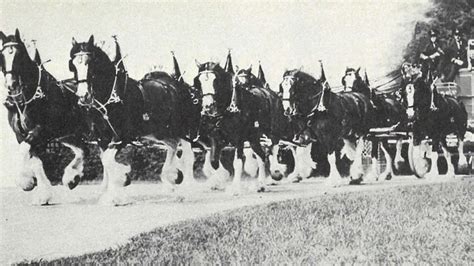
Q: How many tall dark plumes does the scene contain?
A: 7